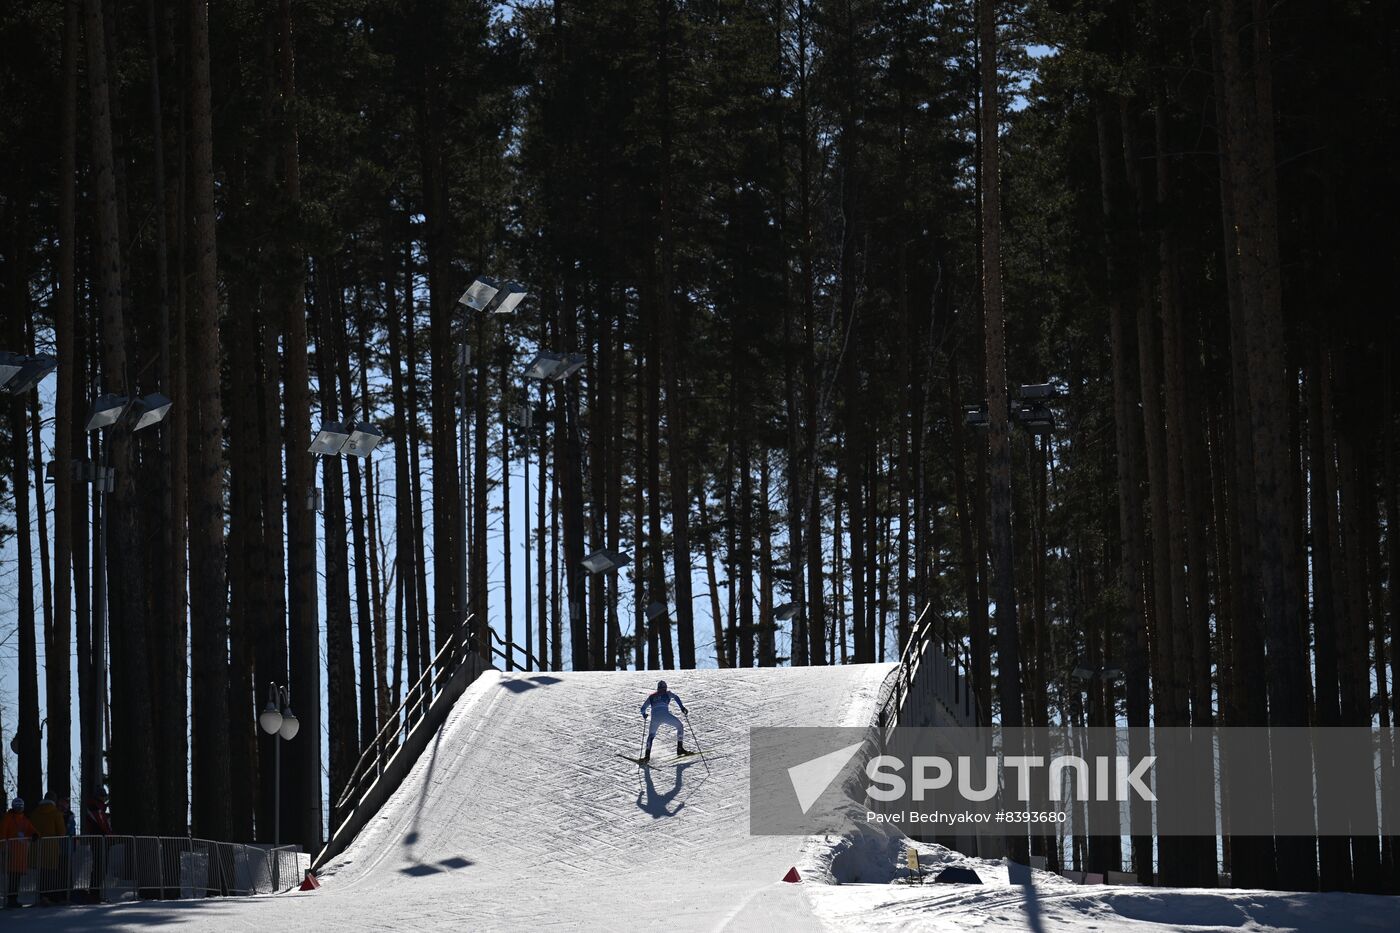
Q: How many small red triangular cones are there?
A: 2